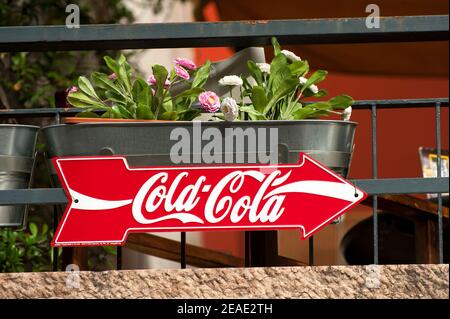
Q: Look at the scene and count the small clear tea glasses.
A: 0